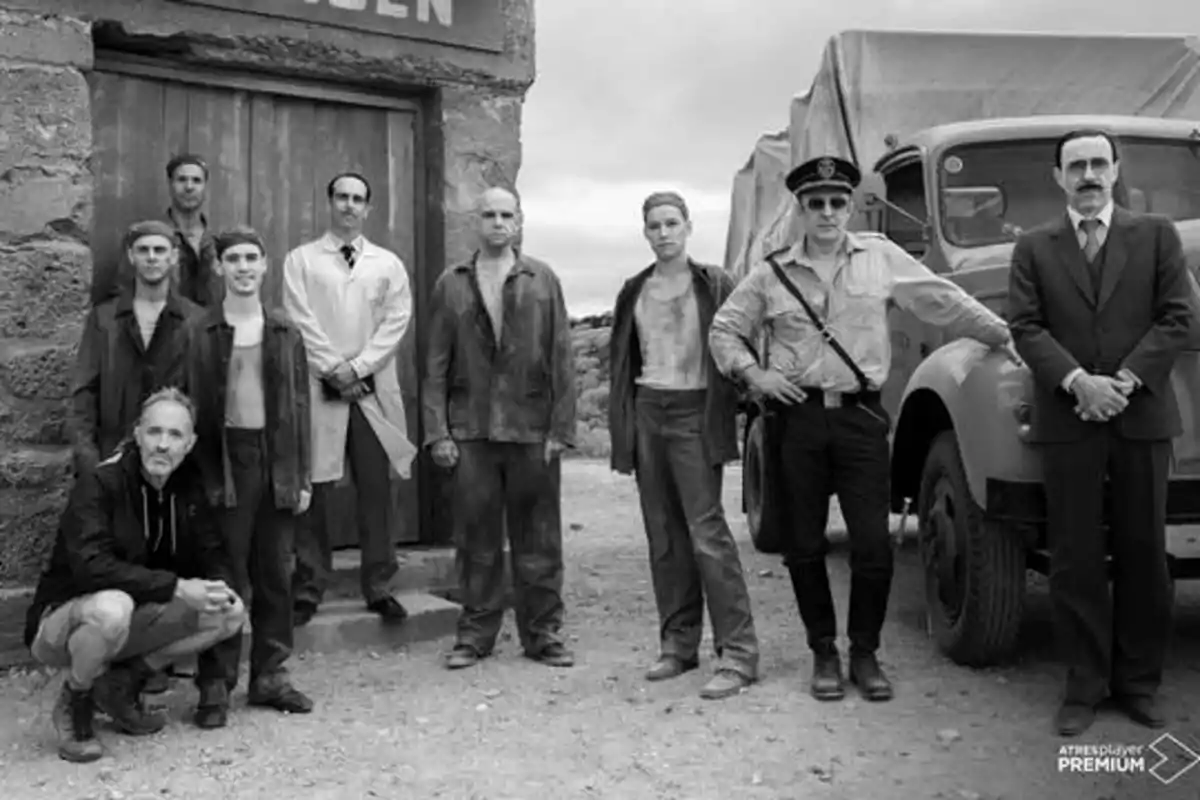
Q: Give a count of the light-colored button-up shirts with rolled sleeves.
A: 1